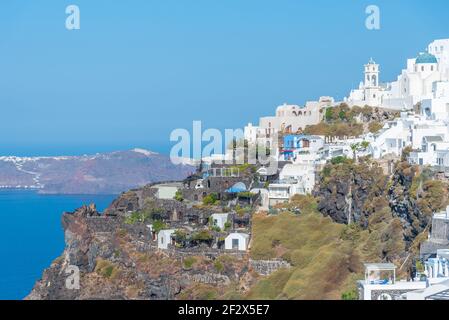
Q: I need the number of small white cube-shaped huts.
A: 3